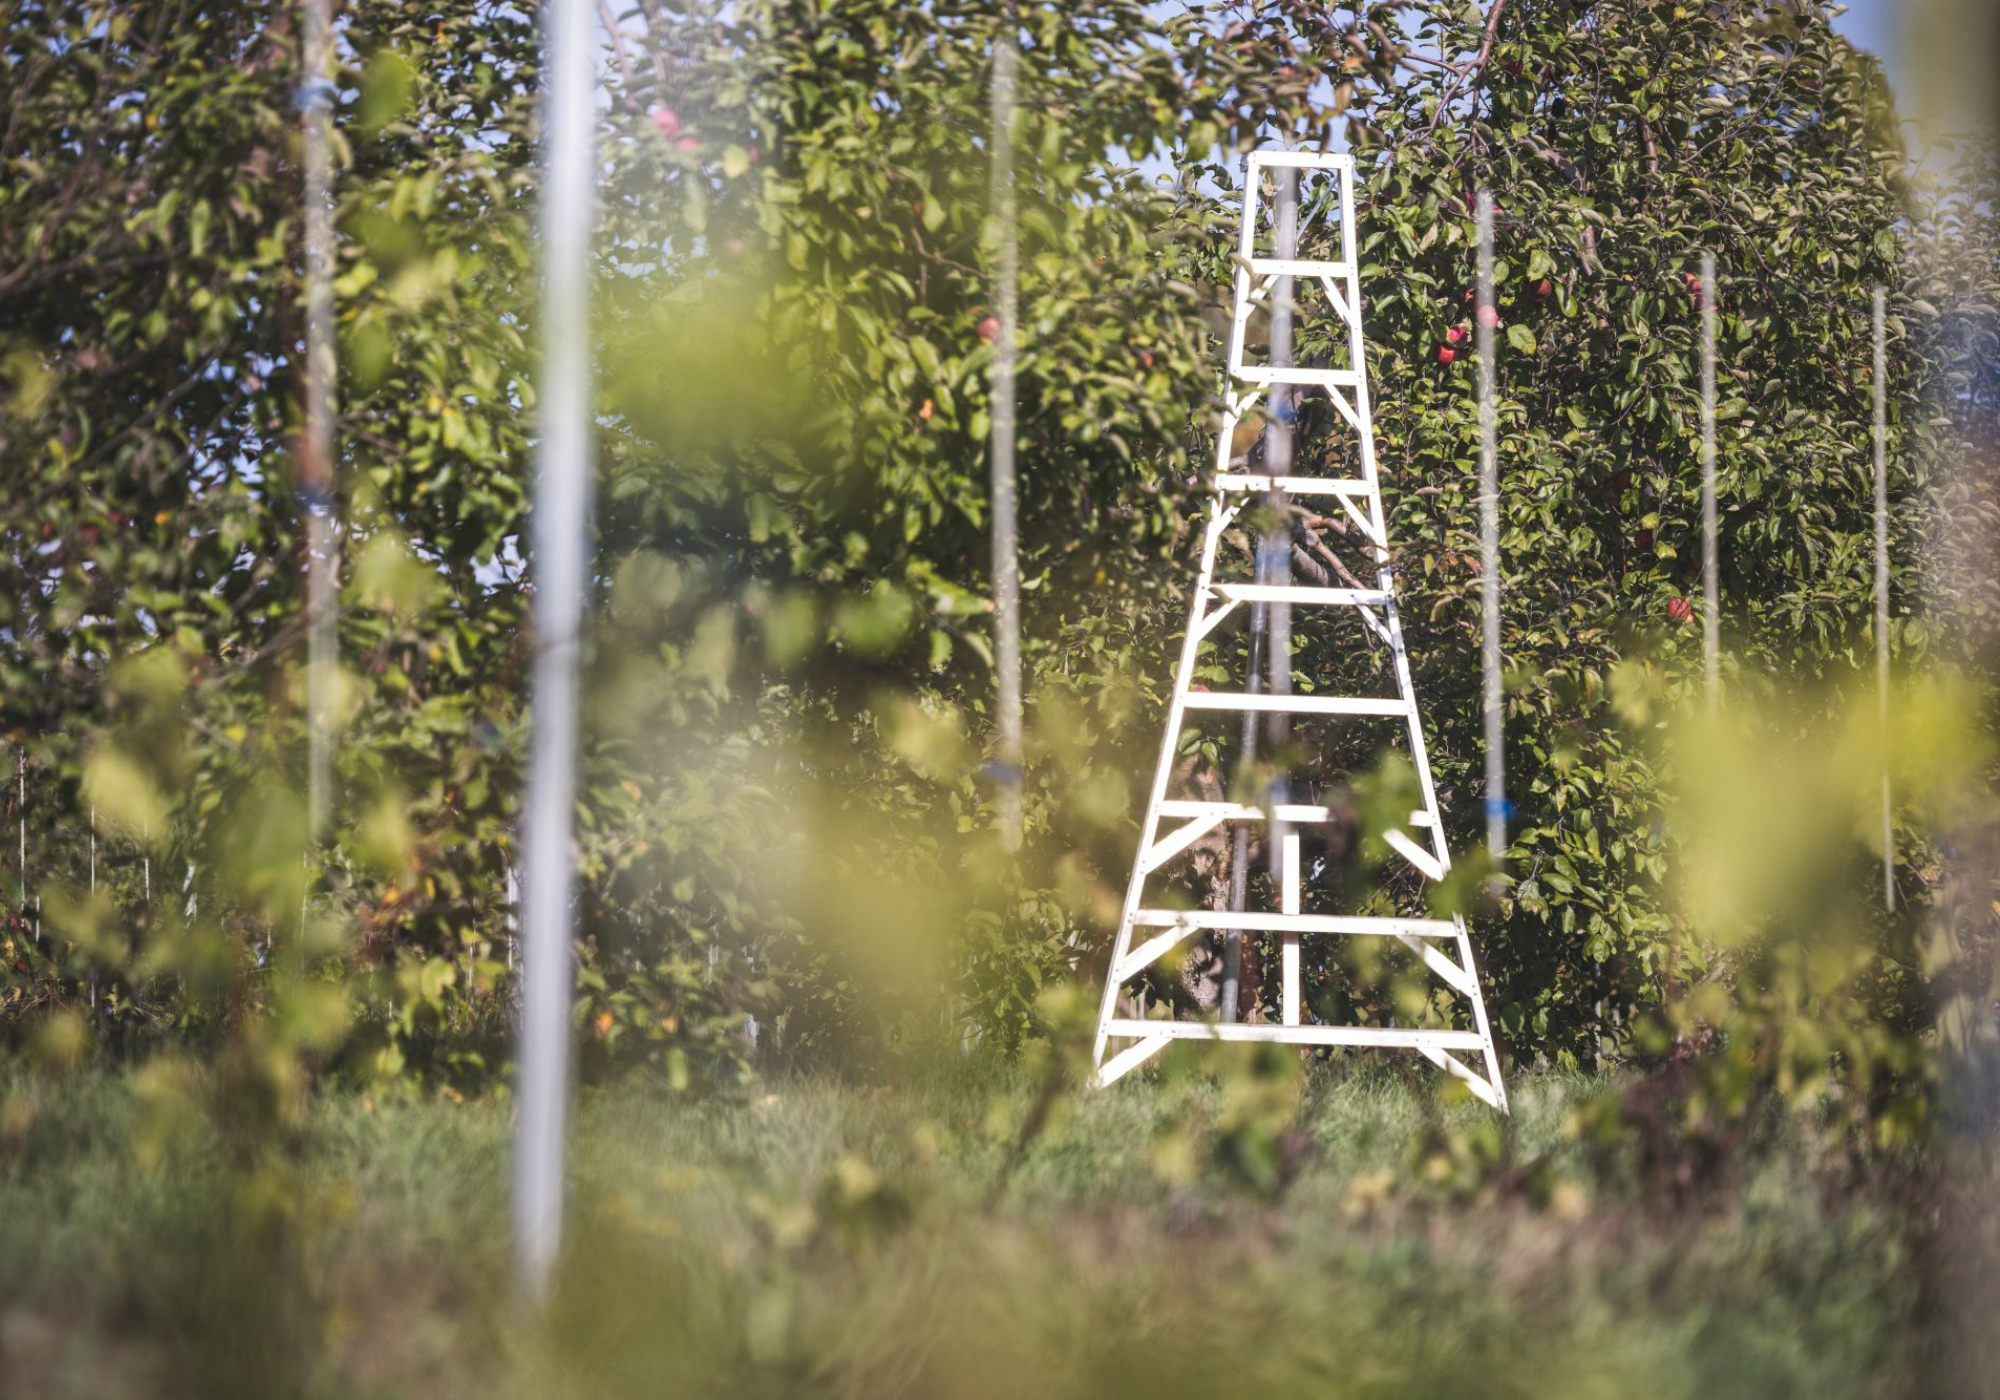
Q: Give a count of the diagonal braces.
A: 14